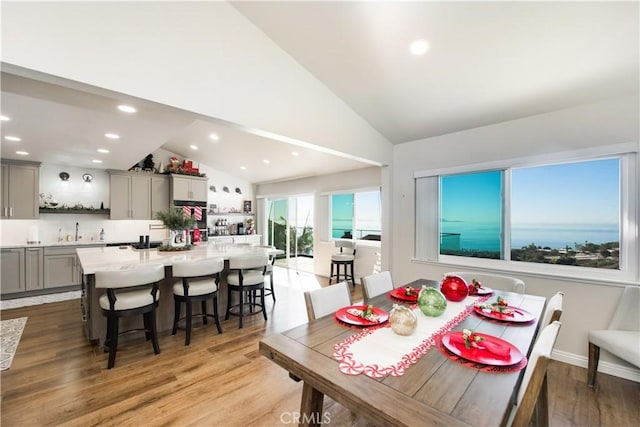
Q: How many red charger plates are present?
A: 5